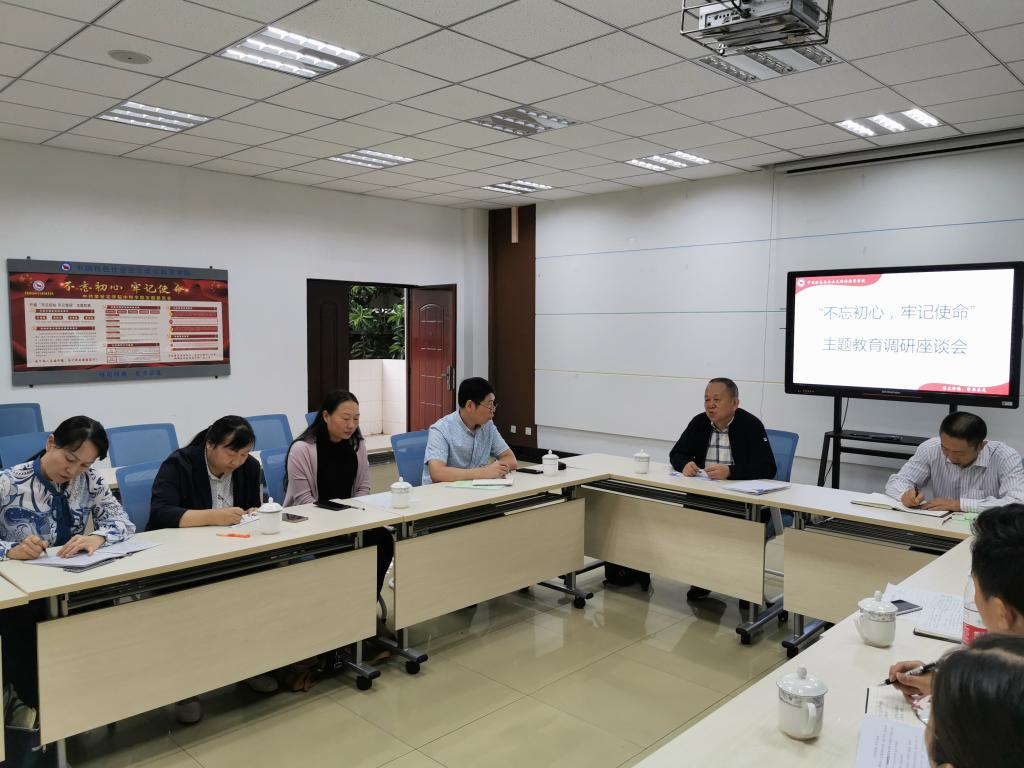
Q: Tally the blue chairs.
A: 9